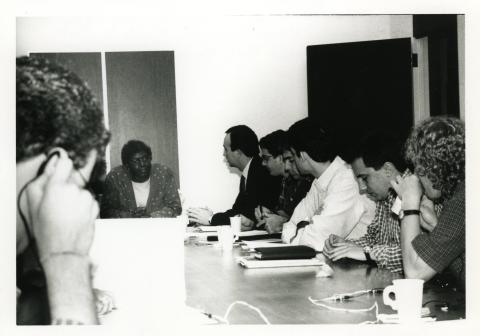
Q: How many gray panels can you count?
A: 2